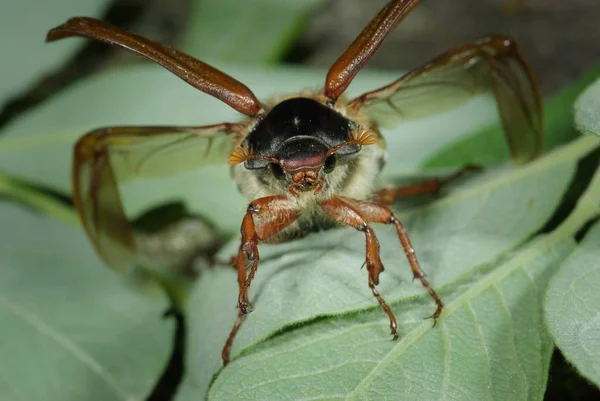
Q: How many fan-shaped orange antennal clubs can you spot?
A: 2